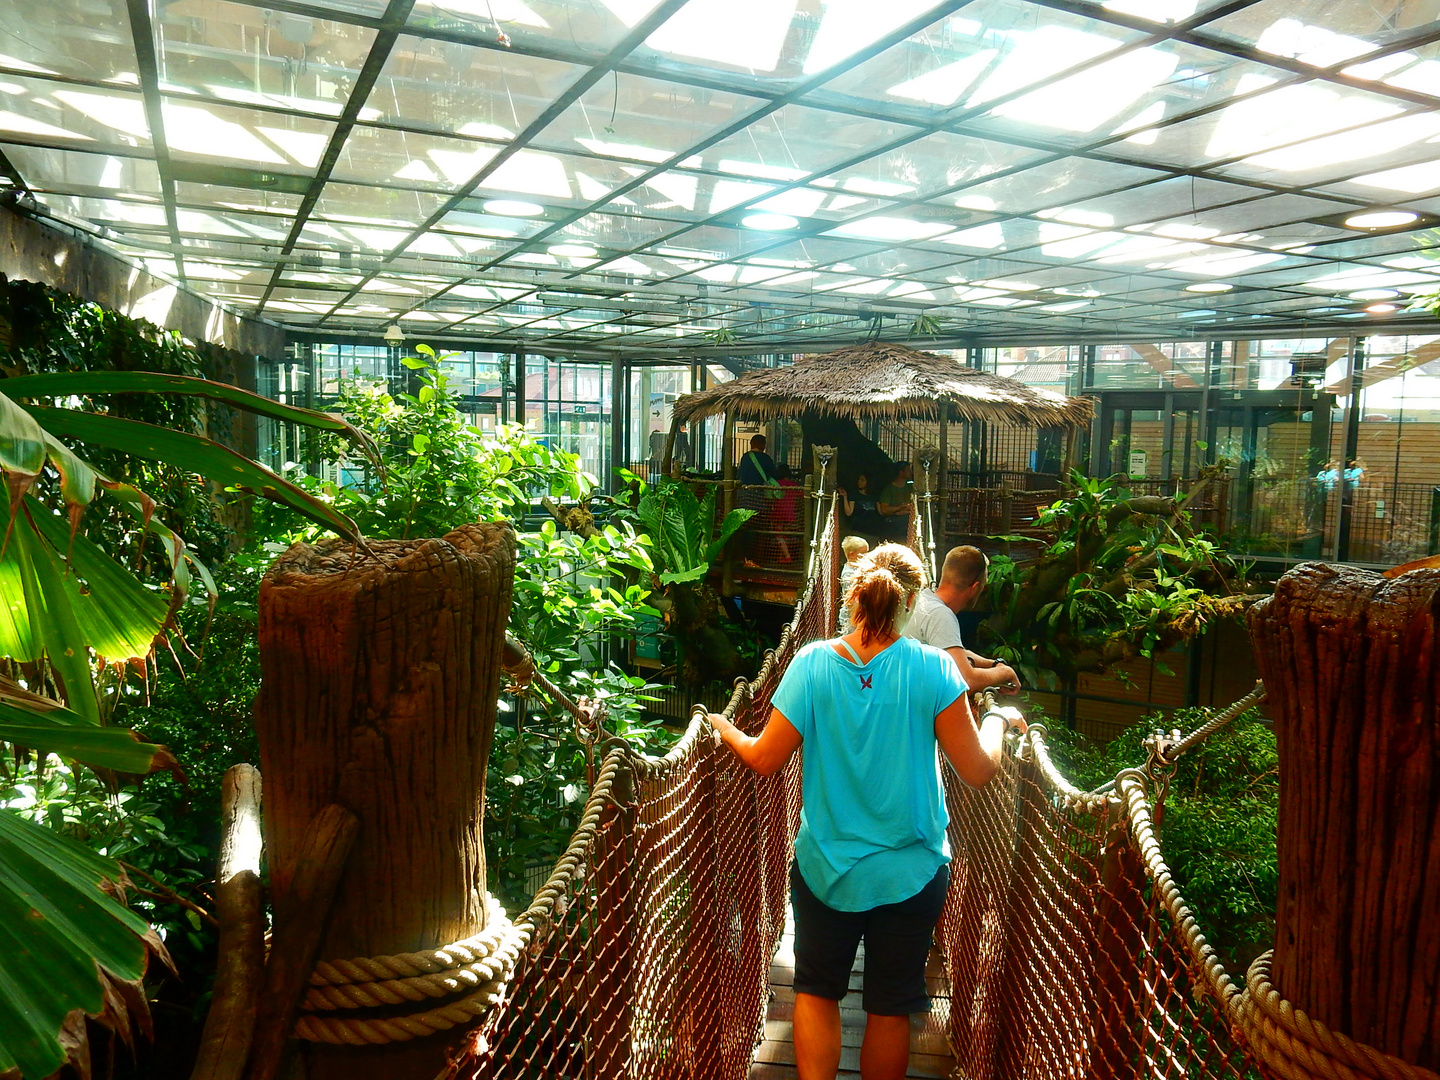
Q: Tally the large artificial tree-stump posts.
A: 2